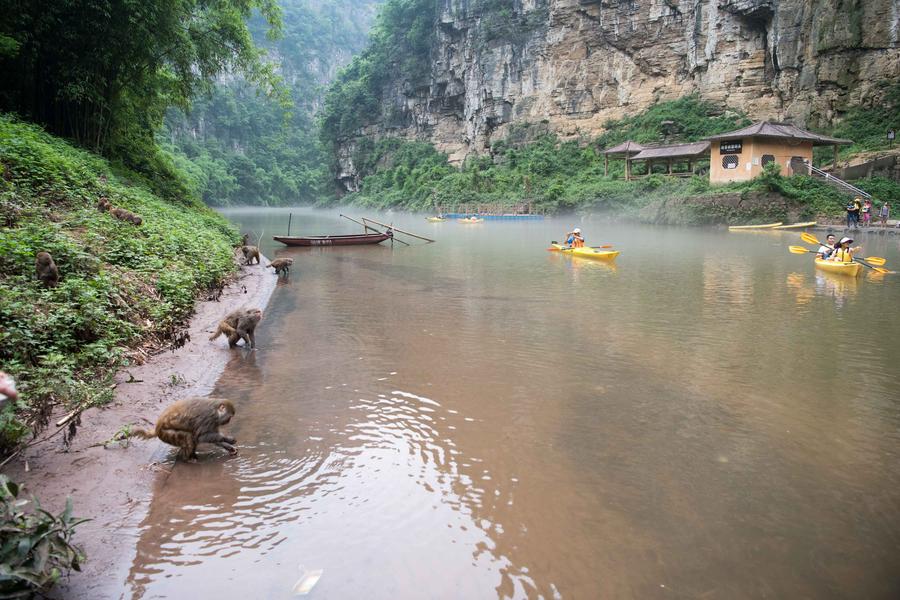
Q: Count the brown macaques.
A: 7